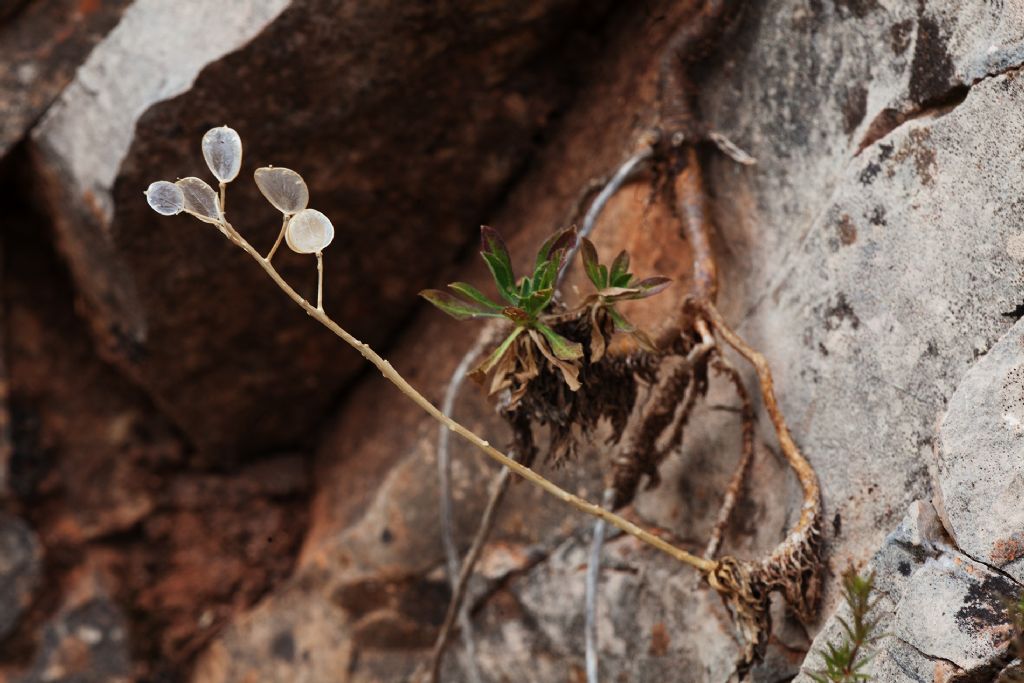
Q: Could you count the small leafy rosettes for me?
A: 2